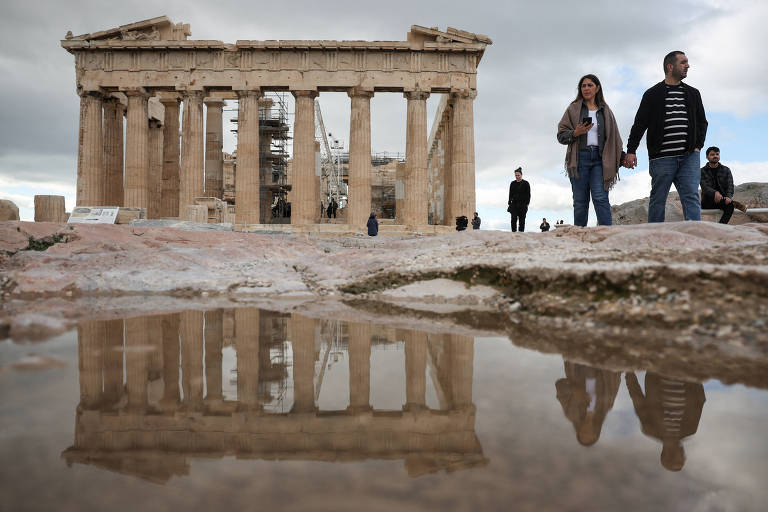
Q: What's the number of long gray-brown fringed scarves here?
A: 1